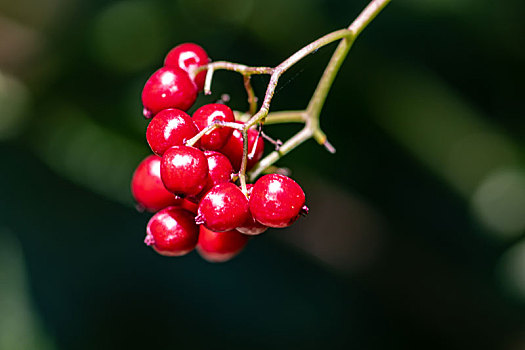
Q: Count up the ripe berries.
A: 13